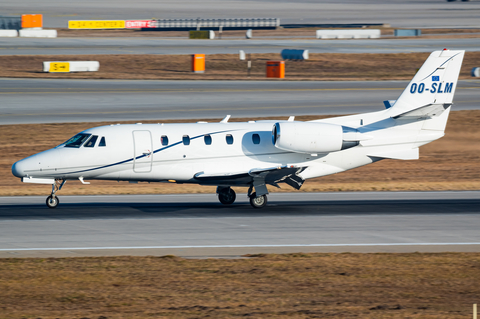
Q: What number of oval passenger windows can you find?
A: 5